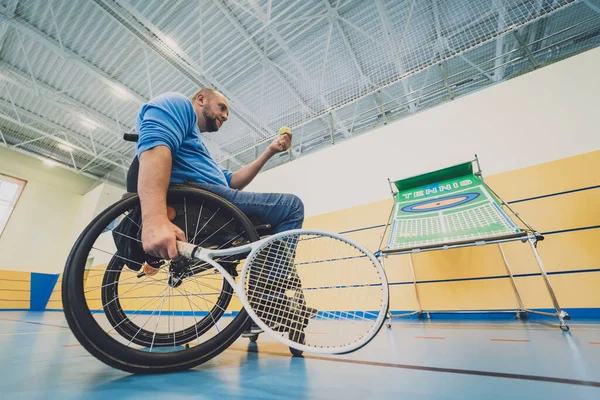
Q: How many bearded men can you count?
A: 1